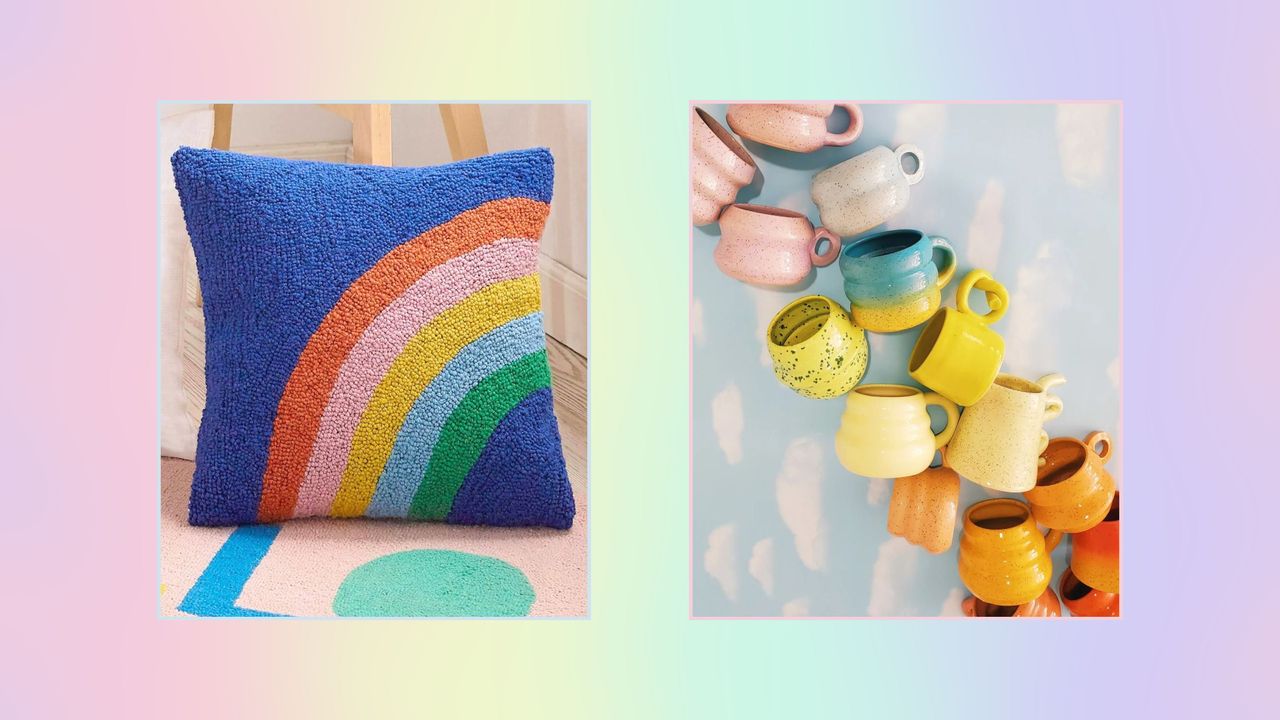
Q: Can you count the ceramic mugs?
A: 15